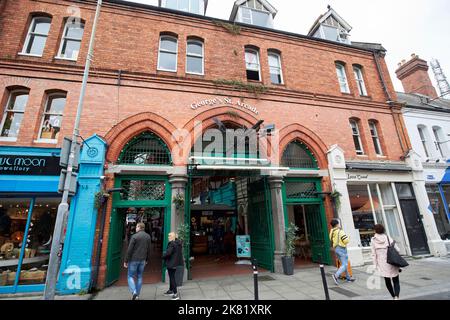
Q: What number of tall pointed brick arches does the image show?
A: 3